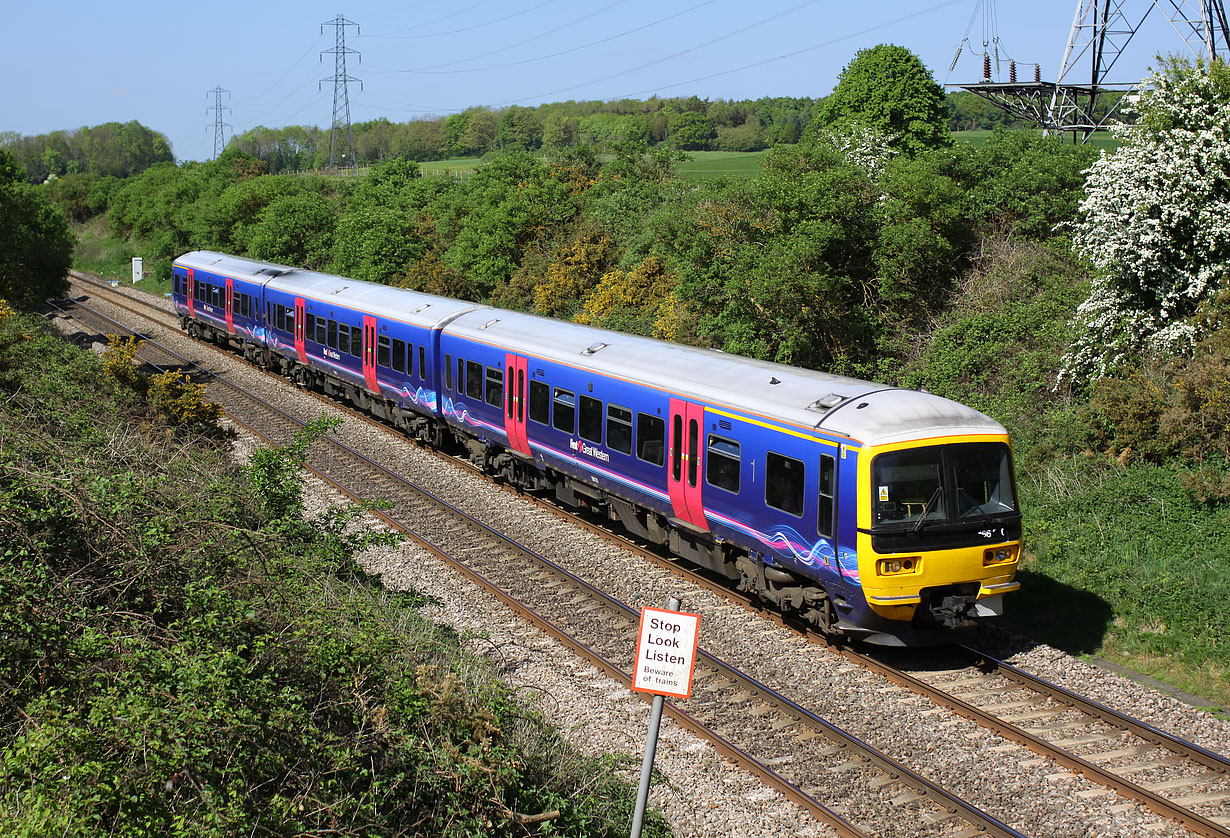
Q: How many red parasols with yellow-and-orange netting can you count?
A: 0